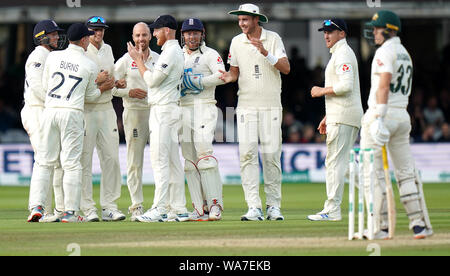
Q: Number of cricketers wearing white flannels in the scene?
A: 9